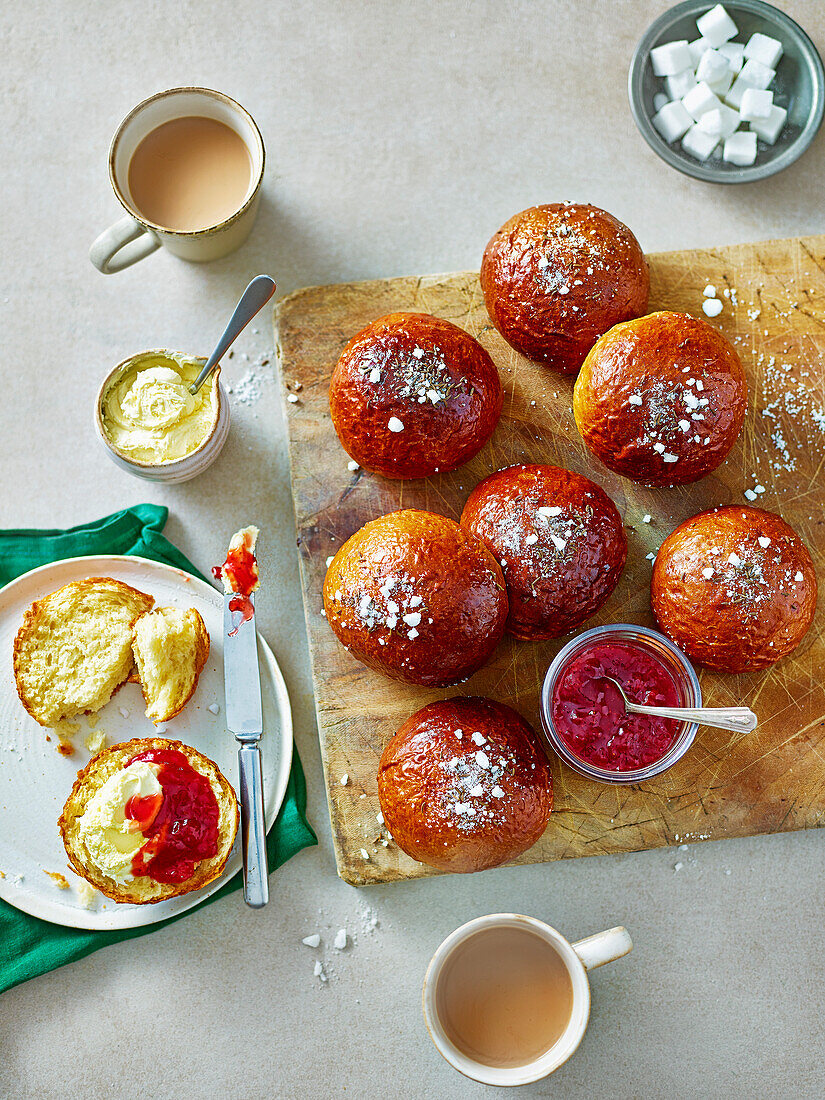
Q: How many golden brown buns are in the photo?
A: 7